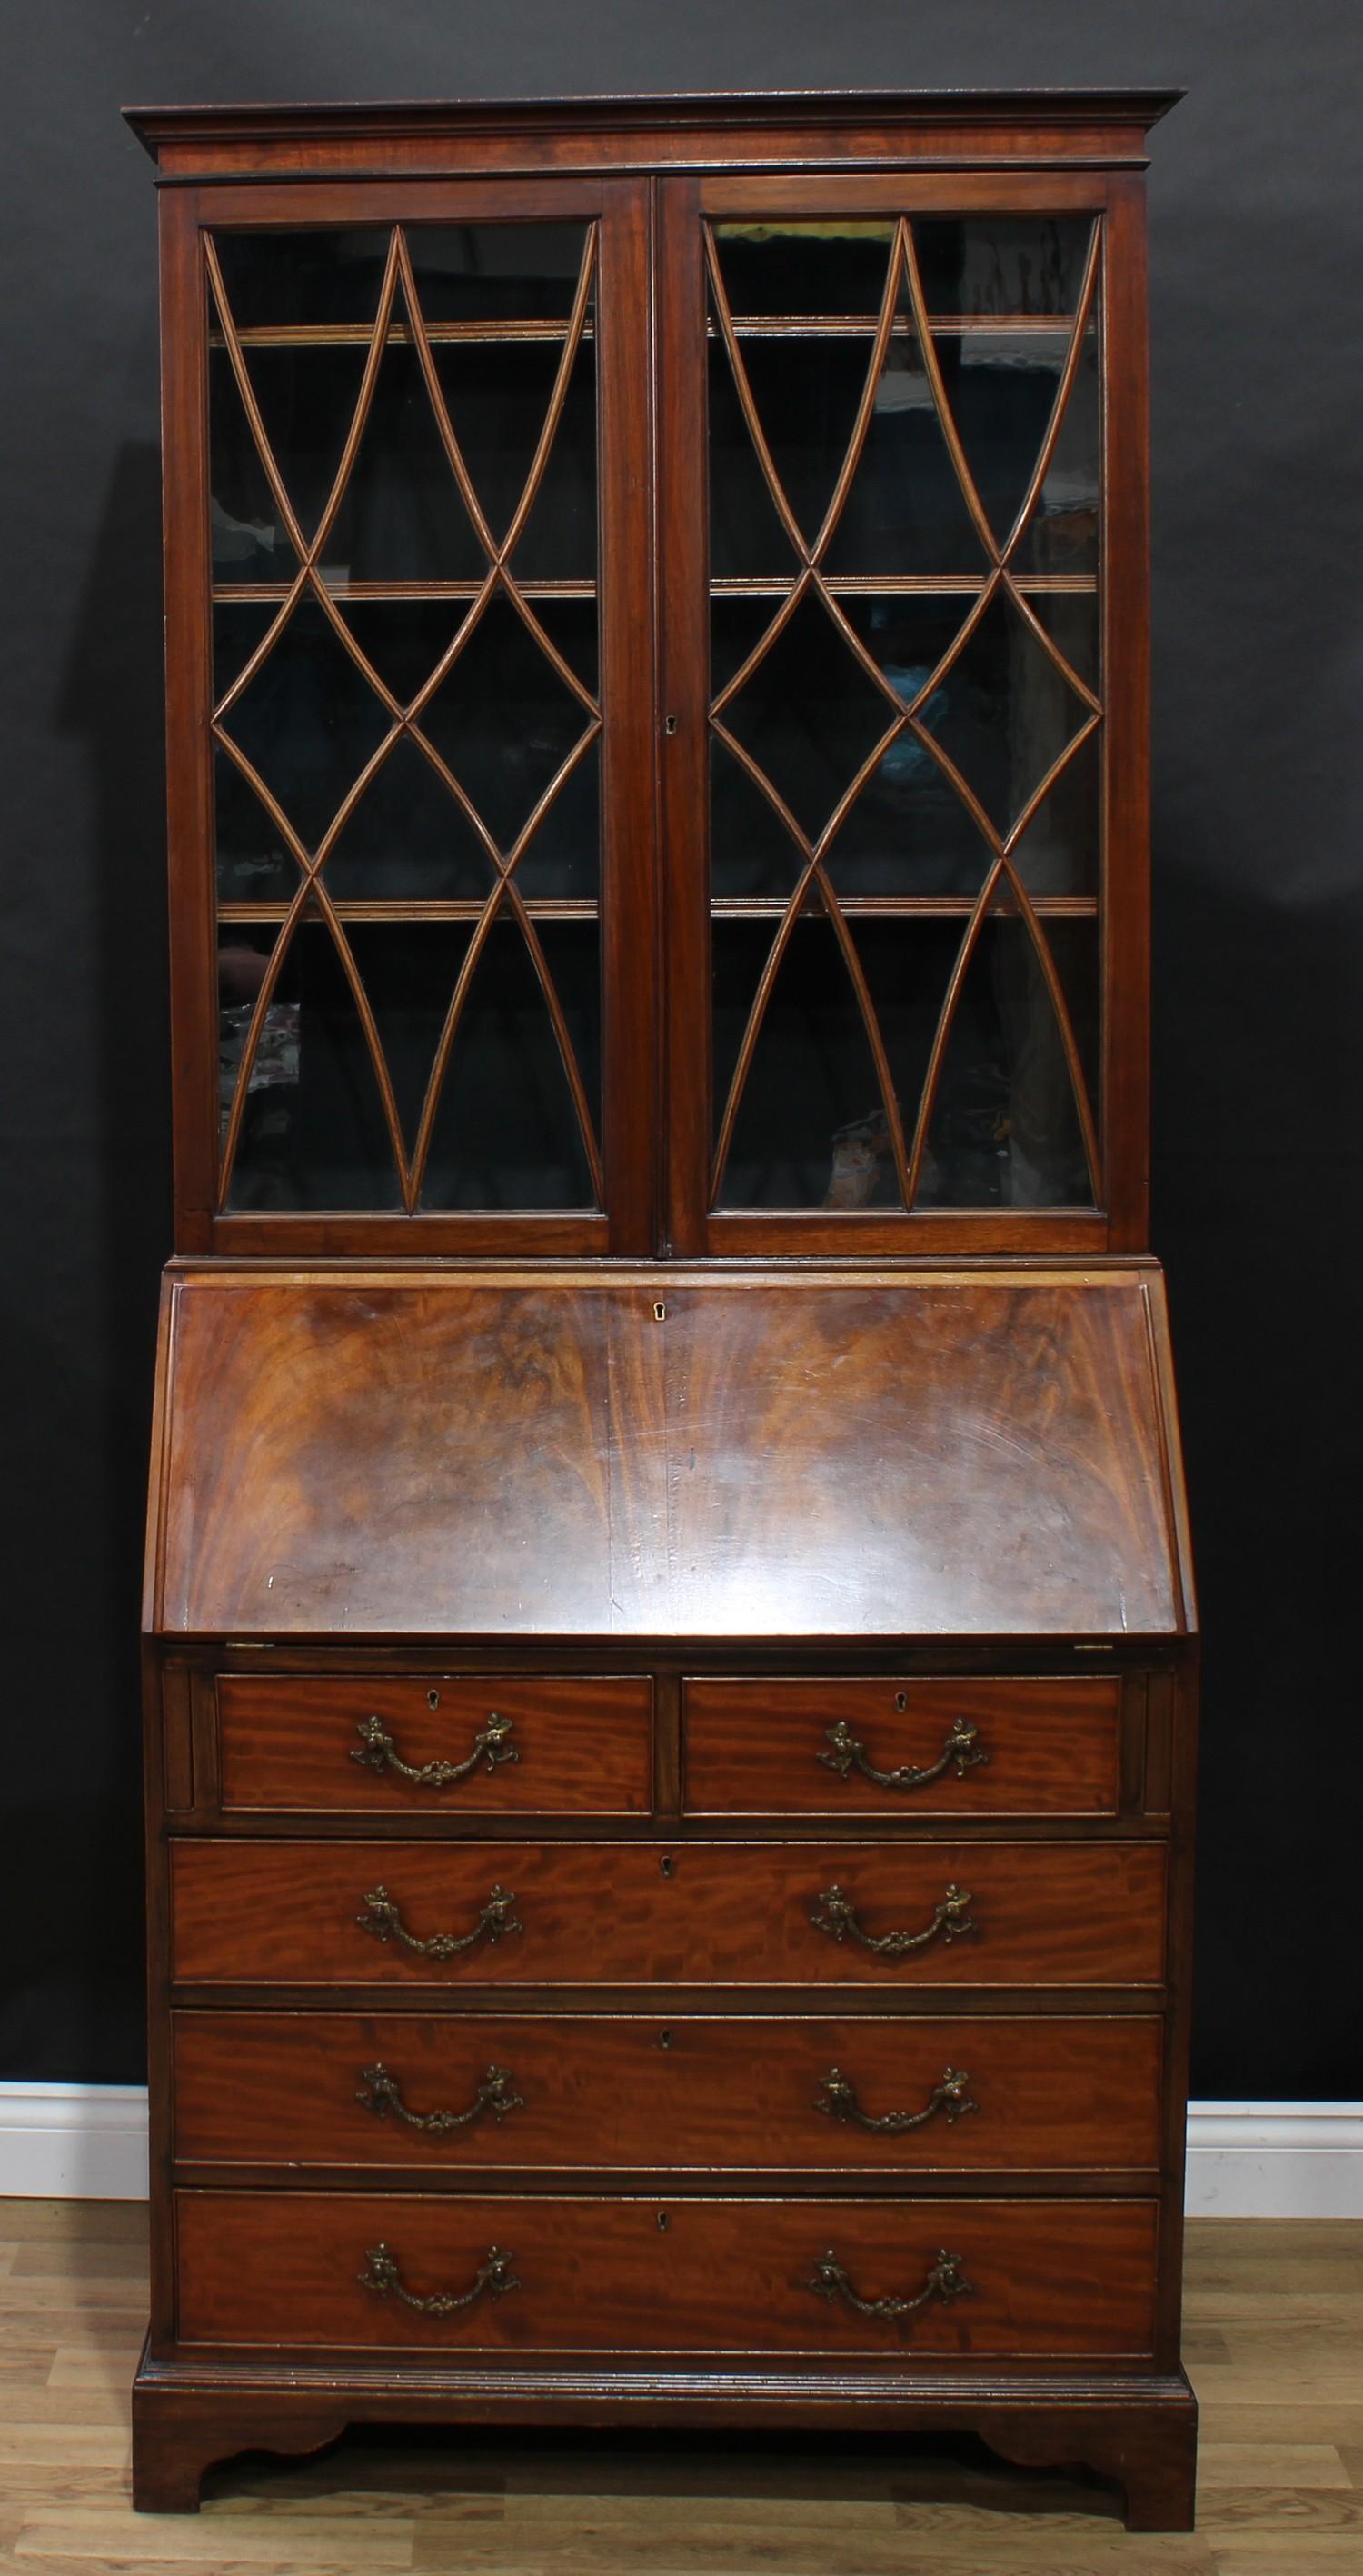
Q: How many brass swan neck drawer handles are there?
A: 8